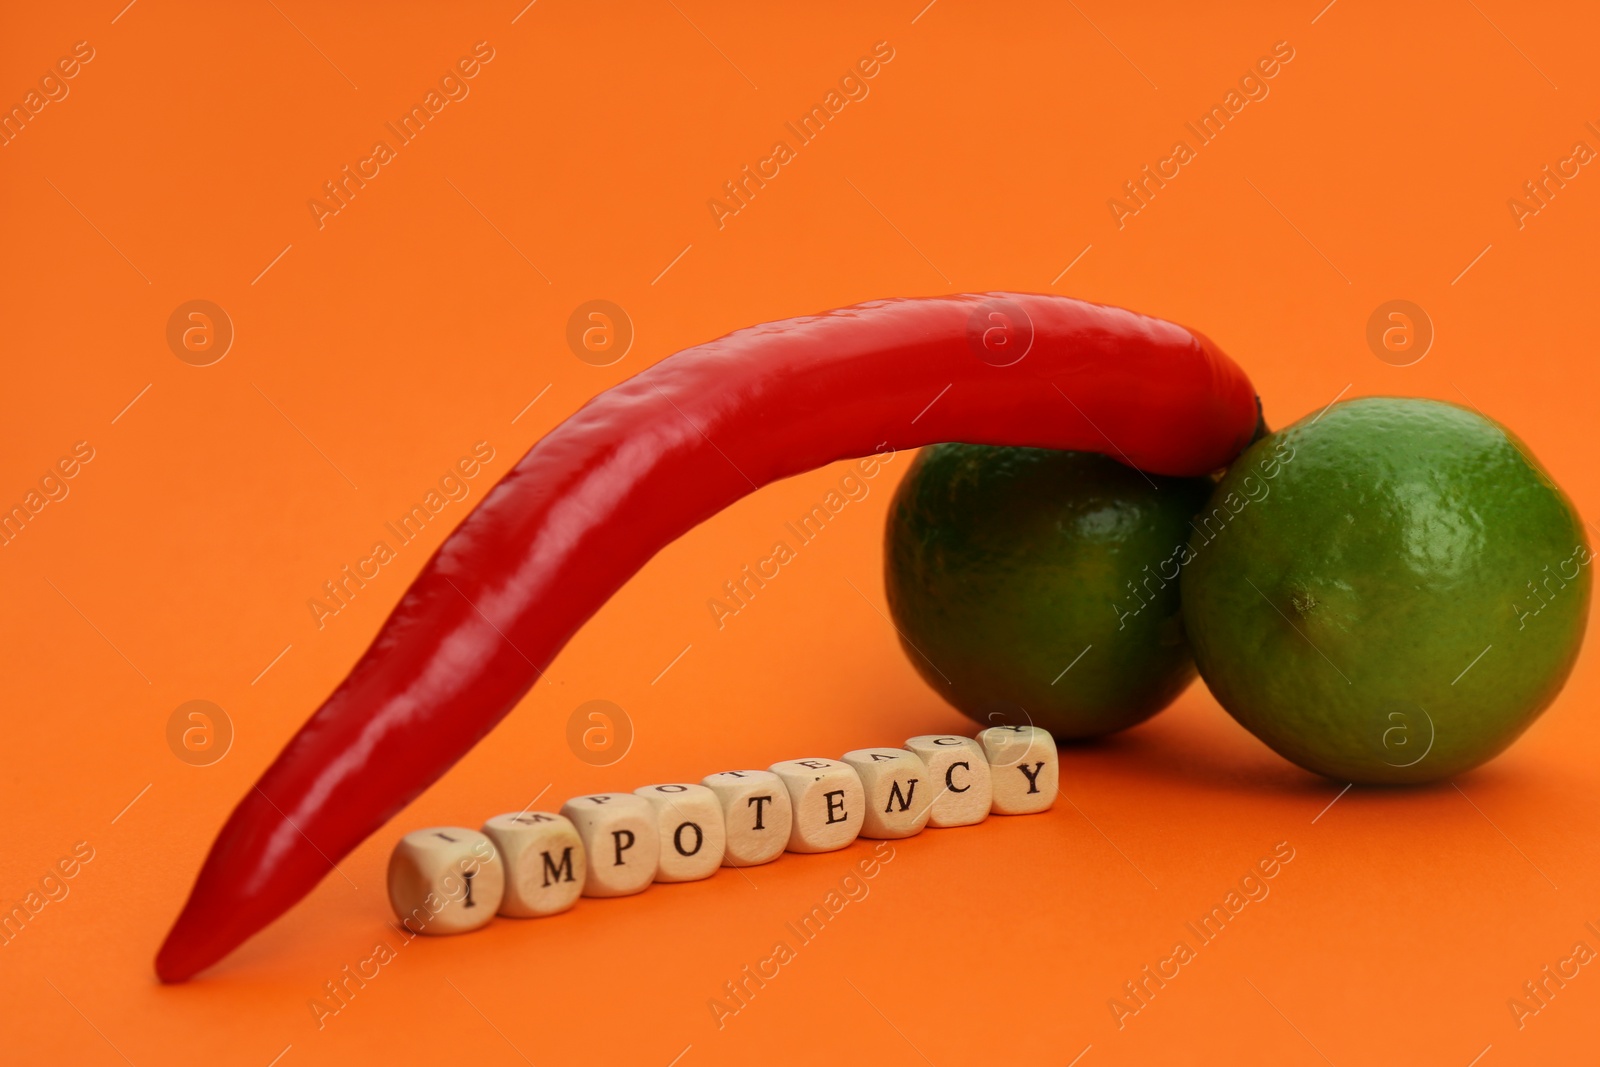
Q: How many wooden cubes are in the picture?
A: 9